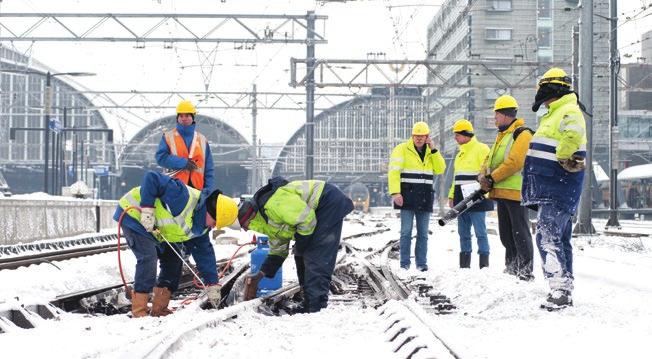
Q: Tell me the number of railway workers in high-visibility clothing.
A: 7